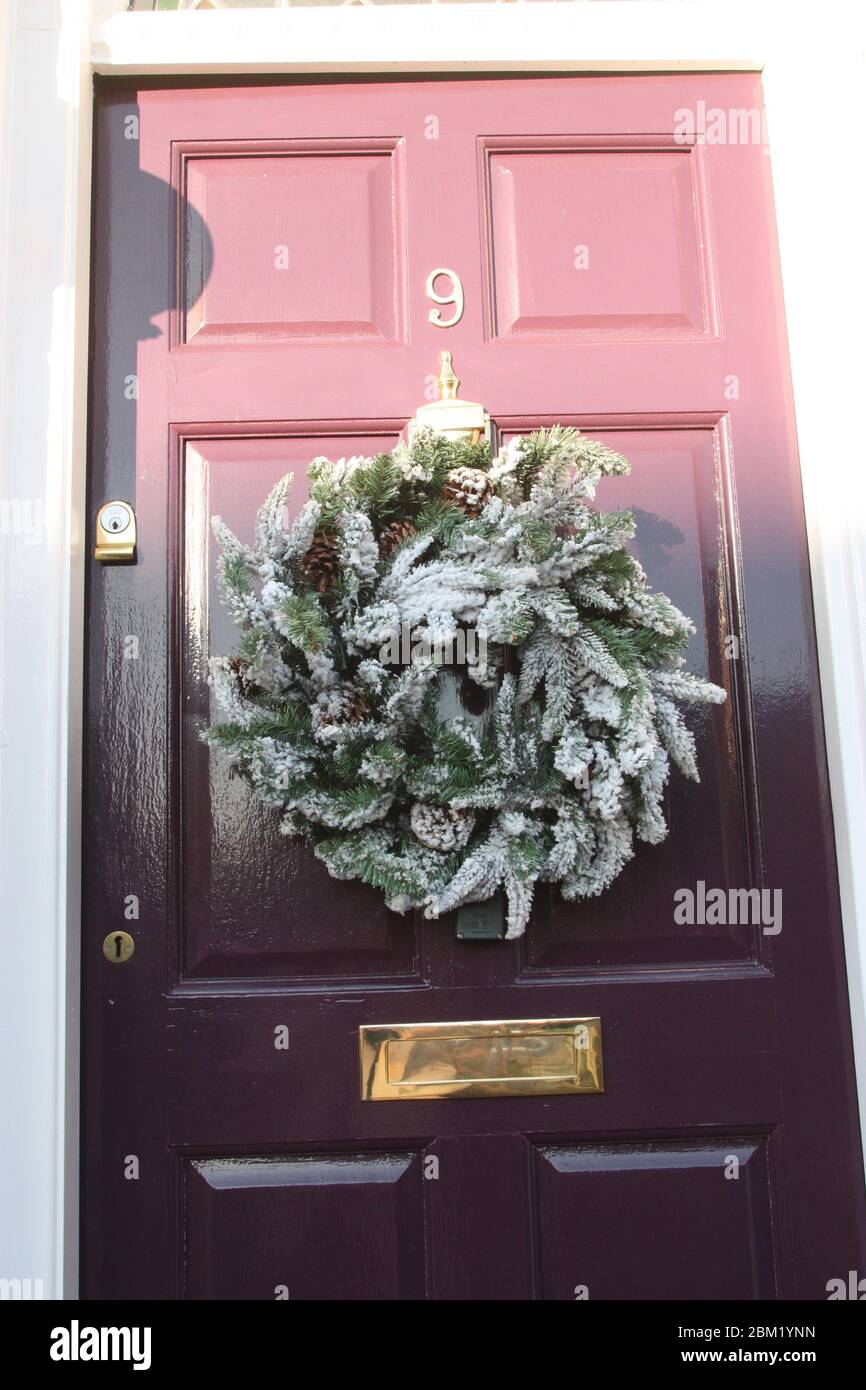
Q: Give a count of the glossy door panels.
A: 6